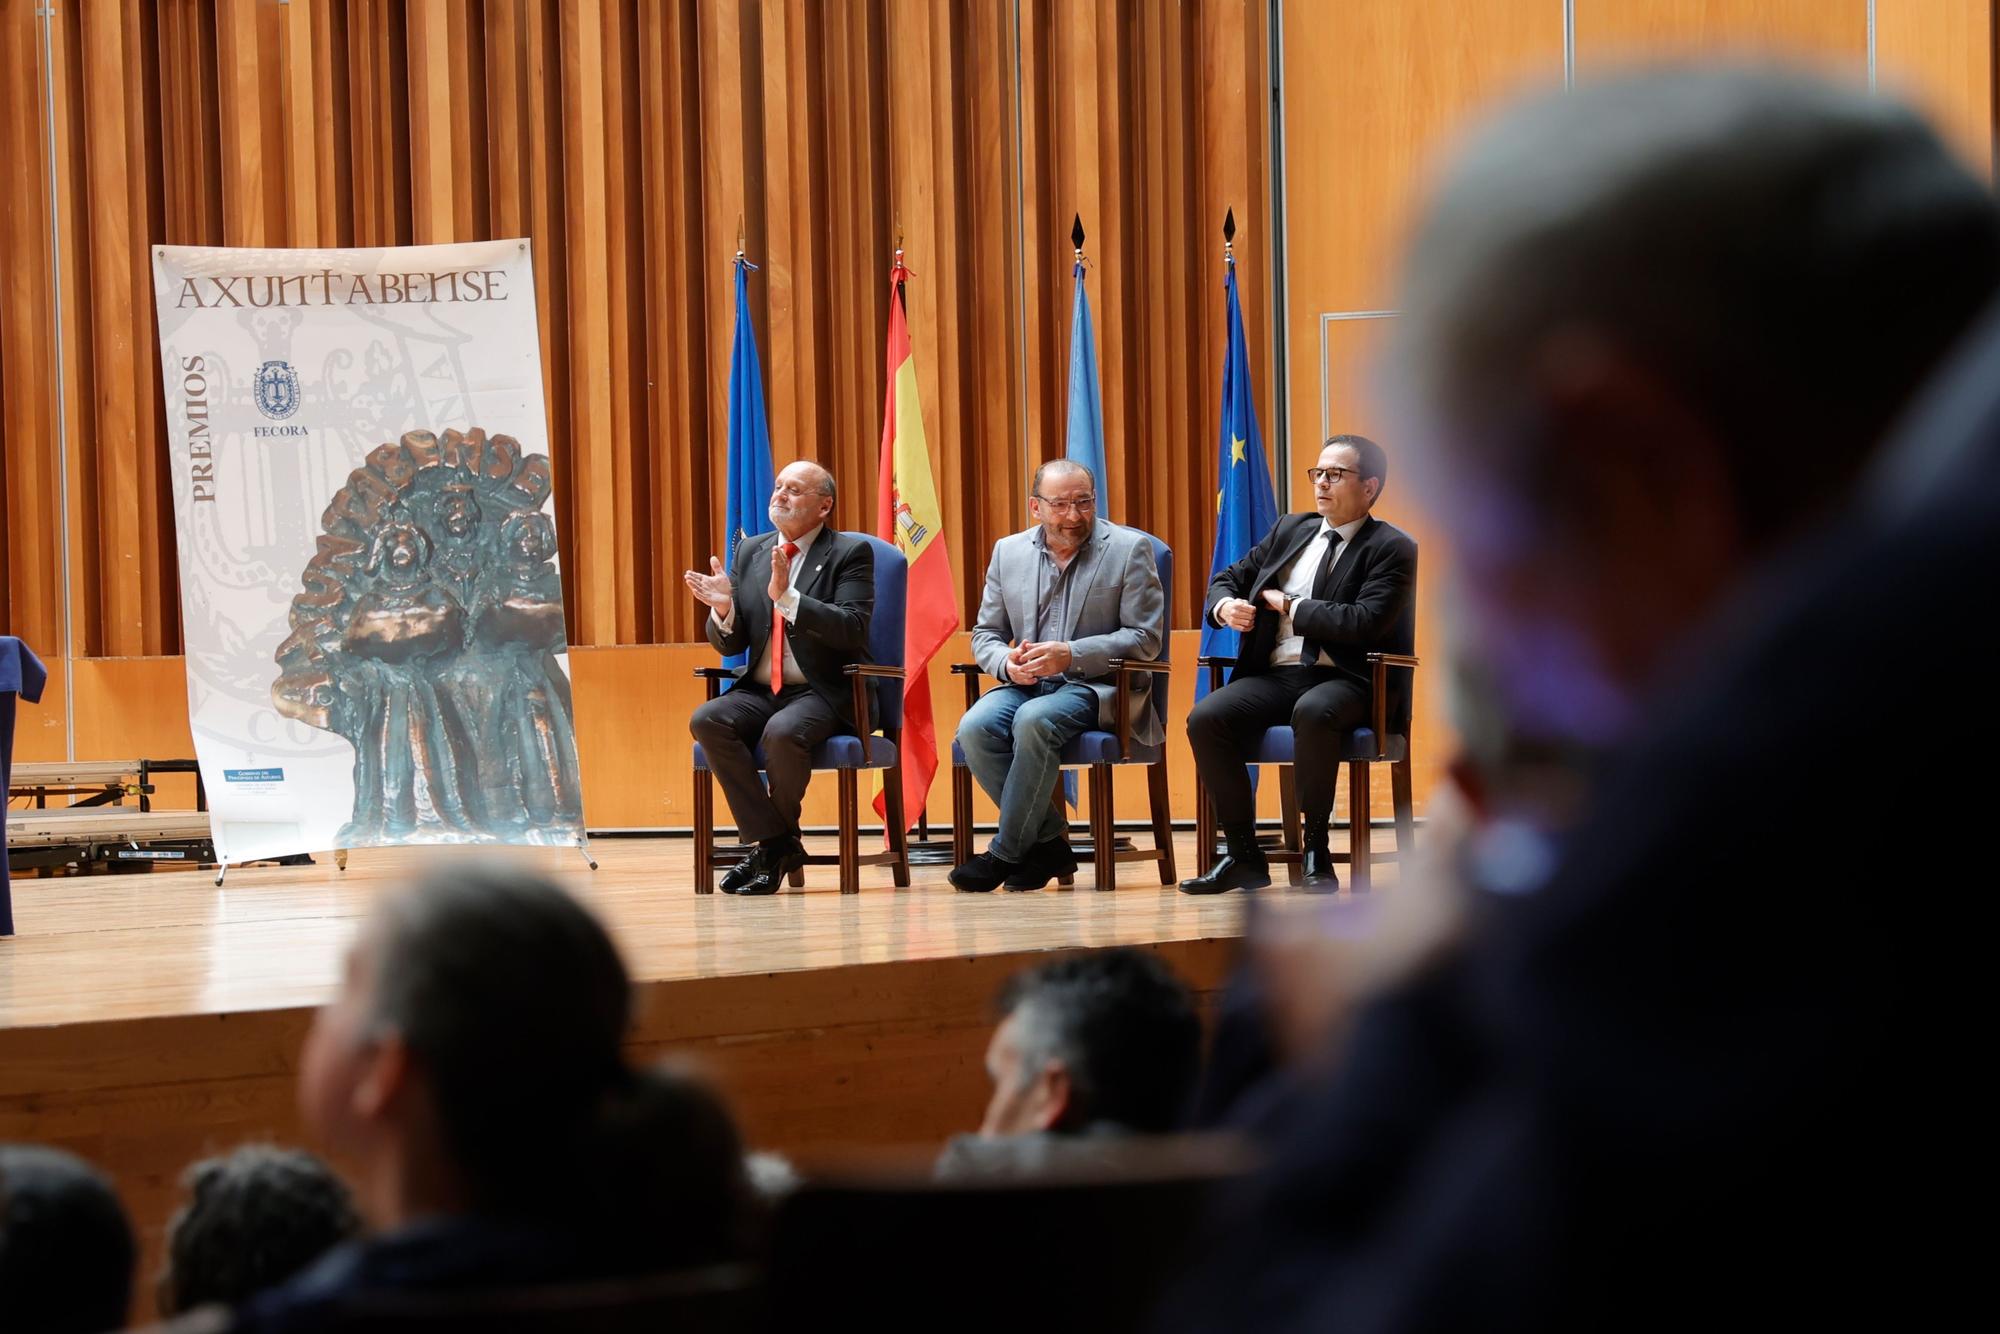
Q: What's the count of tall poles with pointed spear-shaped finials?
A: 4